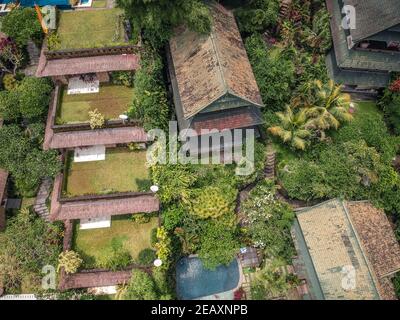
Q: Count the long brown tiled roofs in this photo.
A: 4